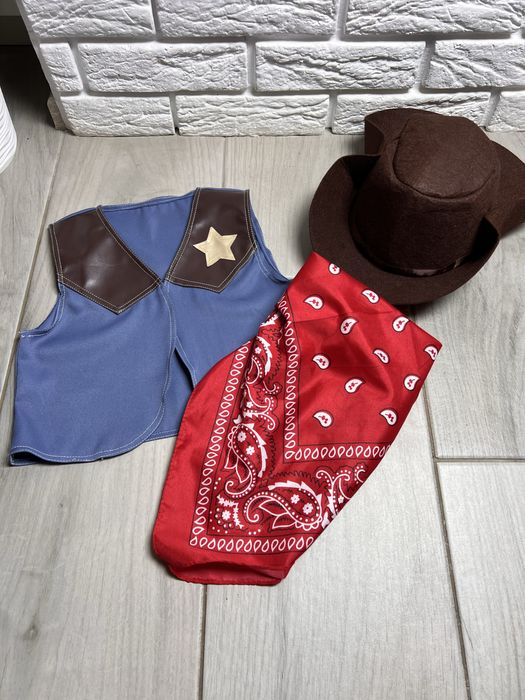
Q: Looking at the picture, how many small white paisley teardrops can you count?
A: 12